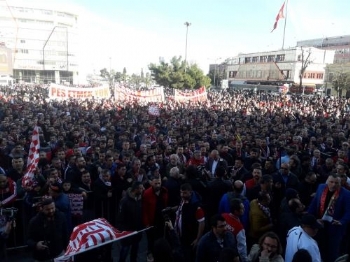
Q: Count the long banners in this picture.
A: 3